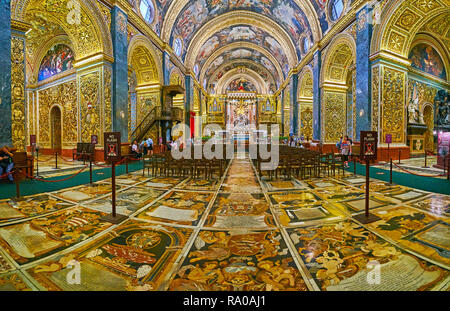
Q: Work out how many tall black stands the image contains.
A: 2